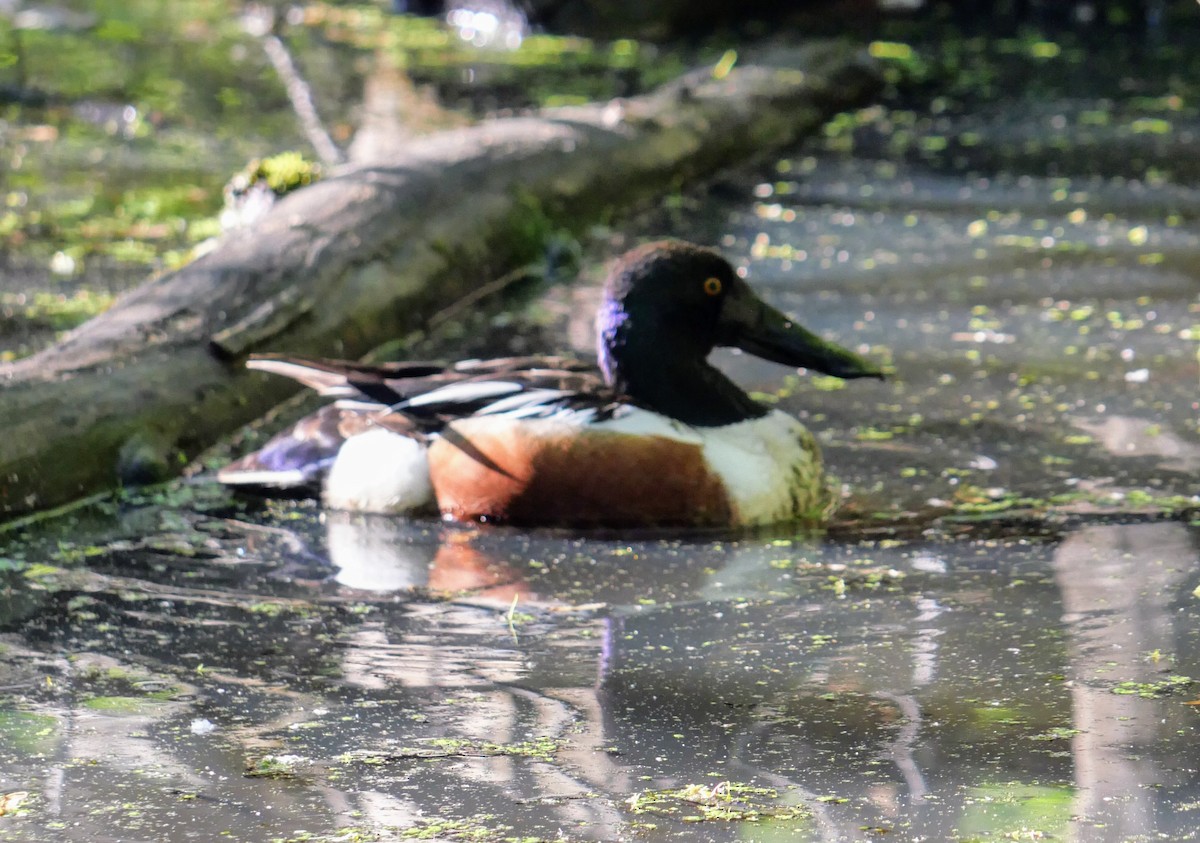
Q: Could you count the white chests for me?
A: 1